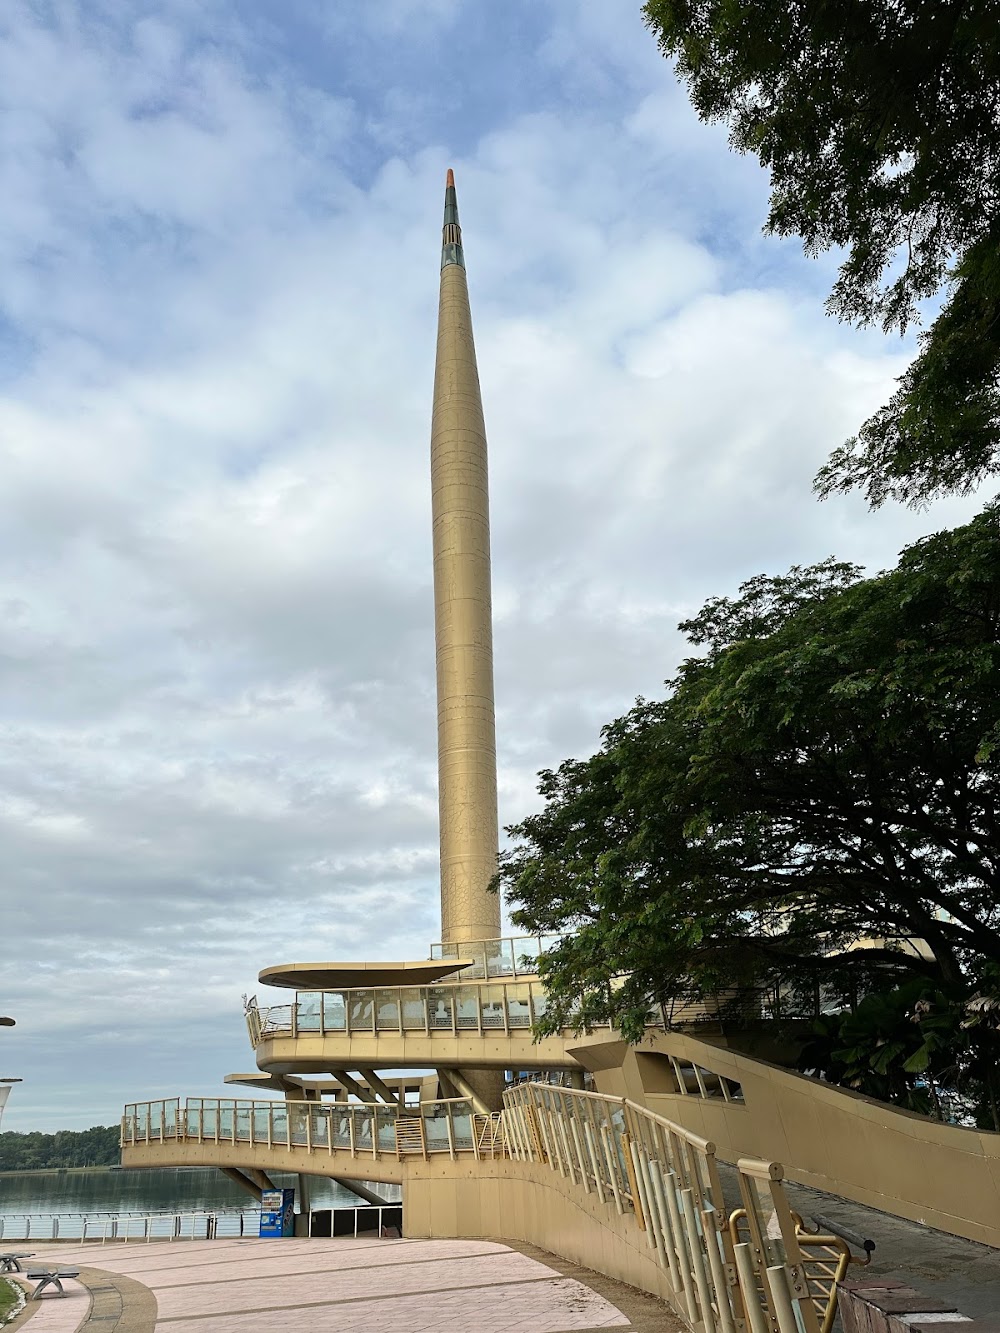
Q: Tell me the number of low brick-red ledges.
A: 1